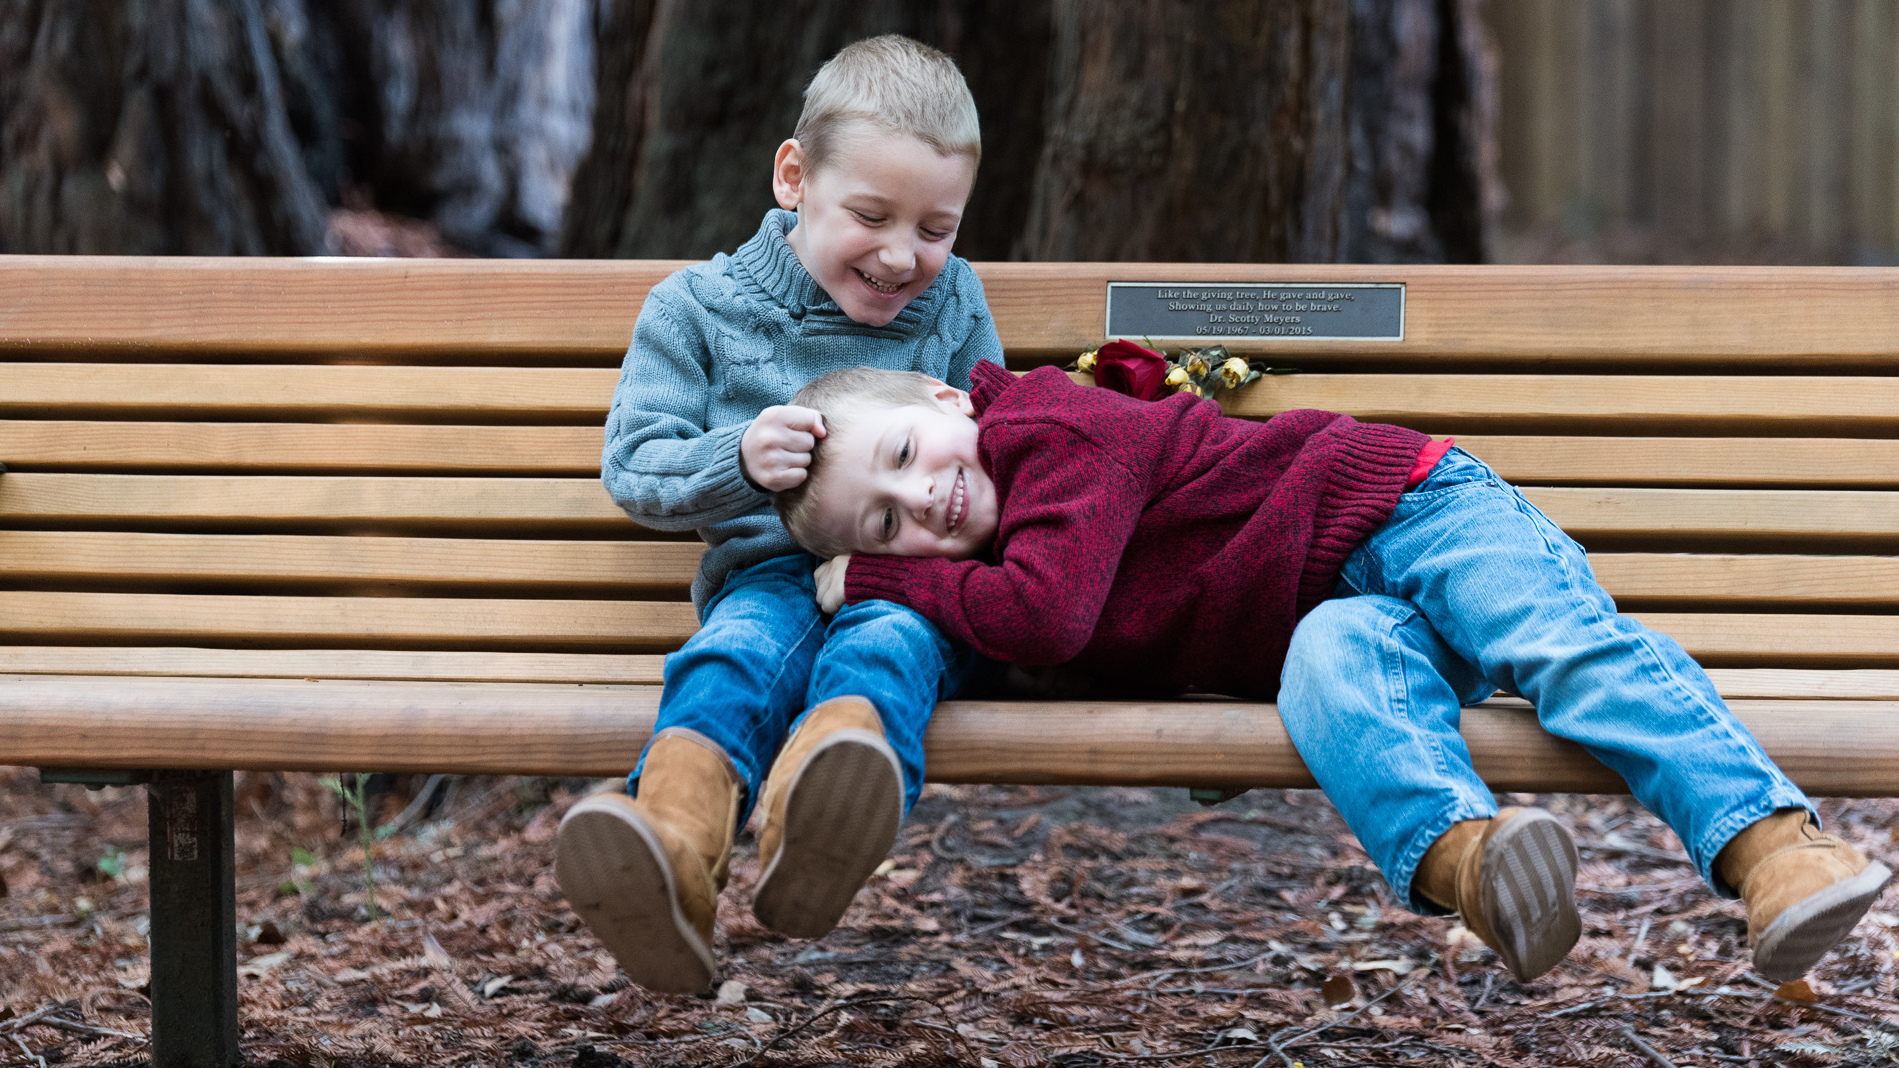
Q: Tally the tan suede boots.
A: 4